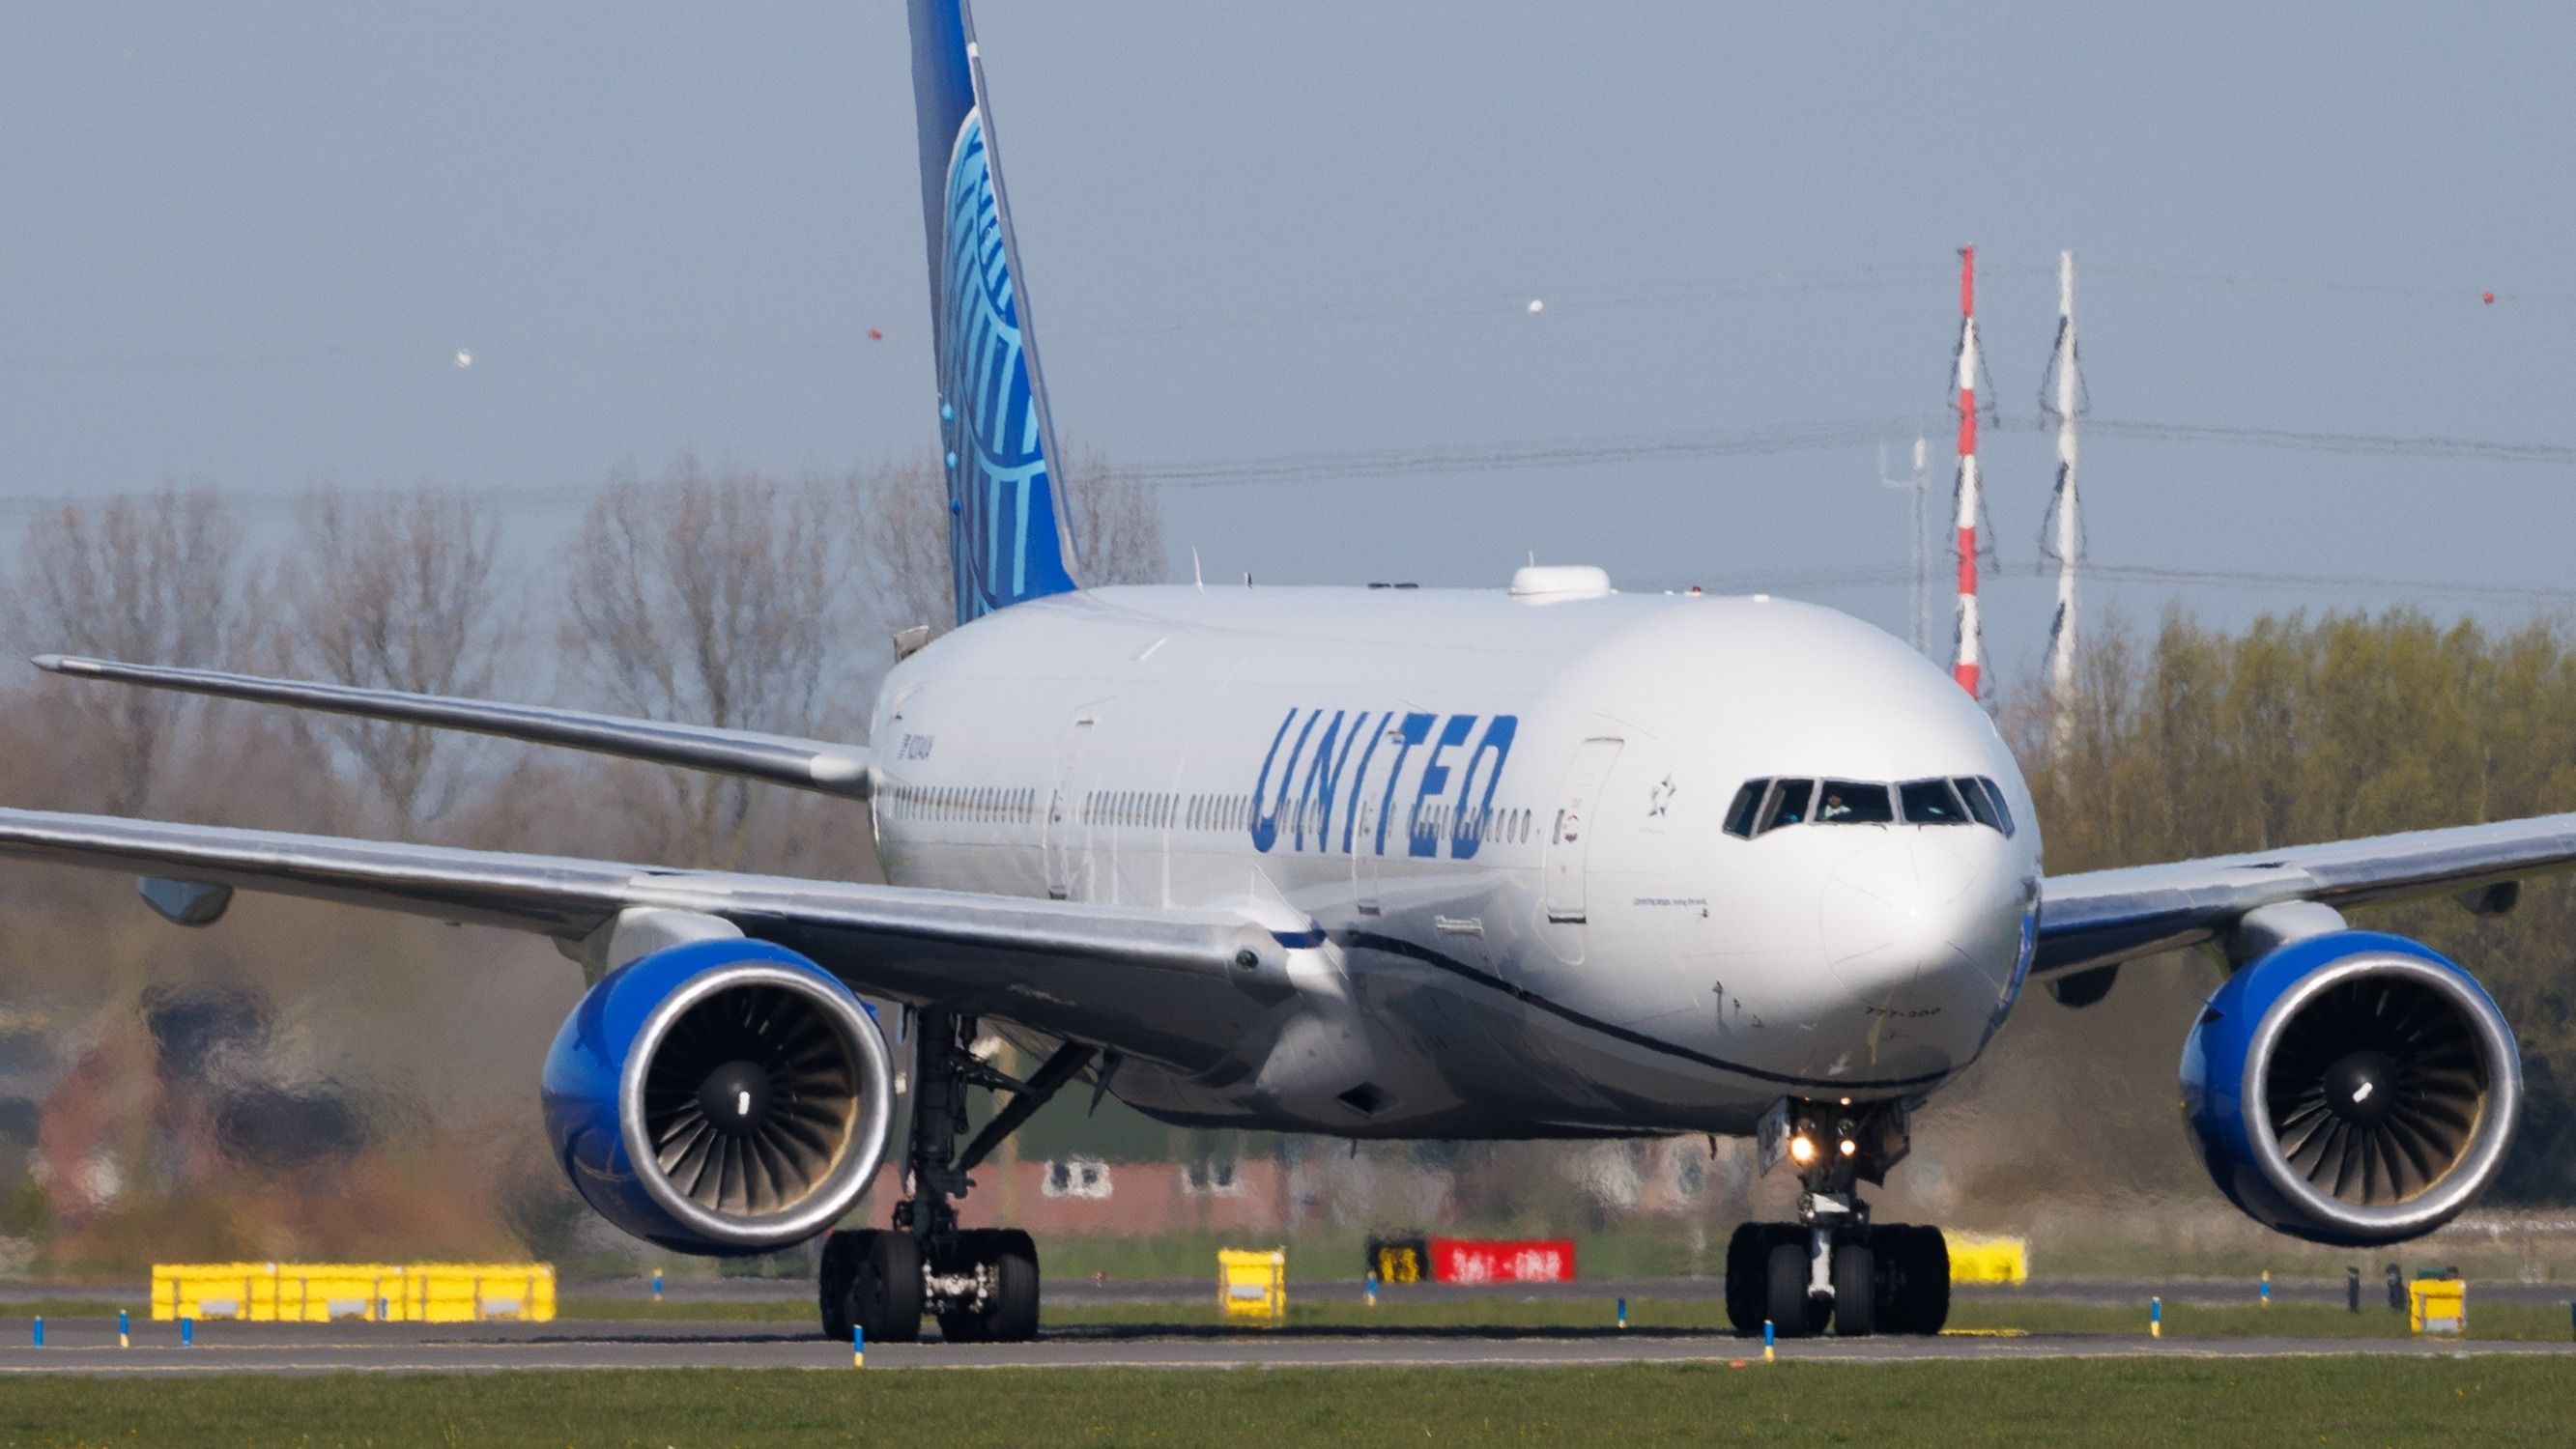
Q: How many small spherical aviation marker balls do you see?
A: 4